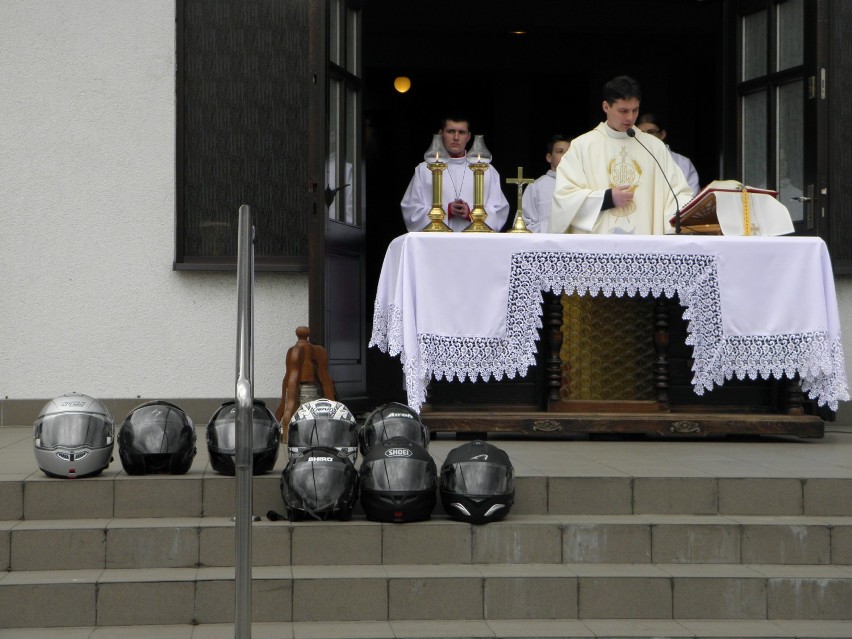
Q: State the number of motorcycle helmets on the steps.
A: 8